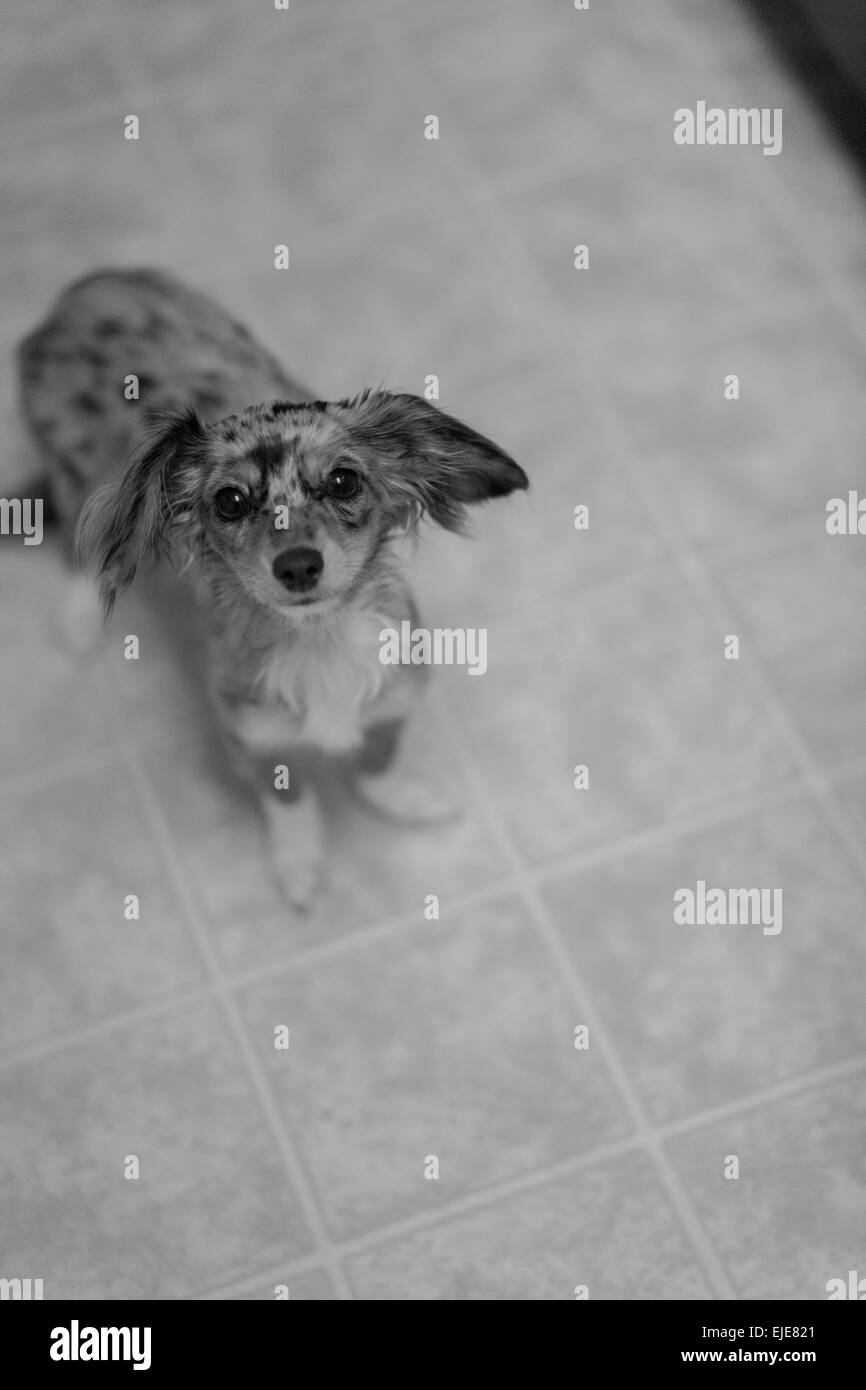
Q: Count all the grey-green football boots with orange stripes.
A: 0